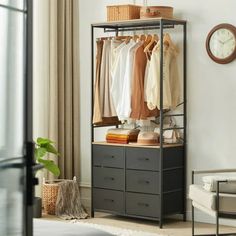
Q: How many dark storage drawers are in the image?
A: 6